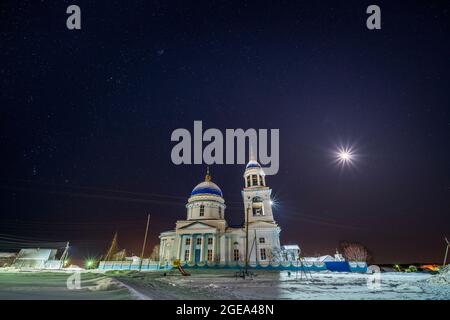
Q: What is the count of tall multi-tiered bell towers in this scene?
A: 1